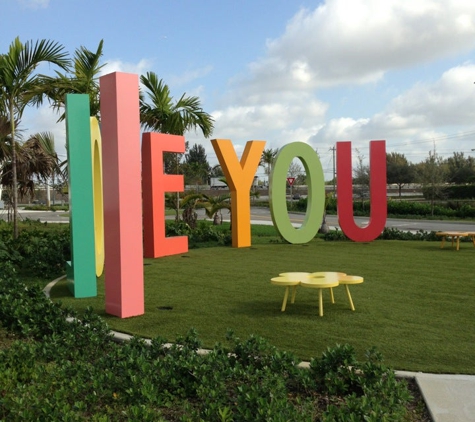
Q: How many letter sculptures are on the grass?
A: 7